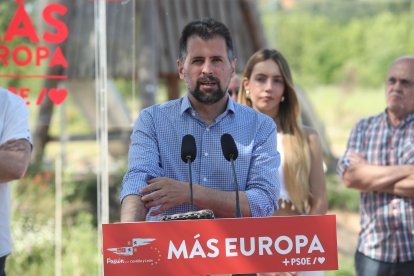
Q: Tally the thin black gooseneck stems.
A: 2